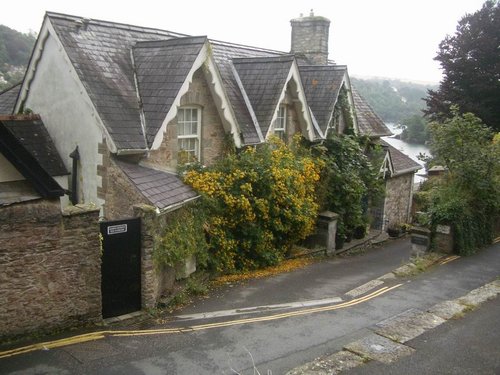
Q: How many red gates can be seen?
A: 0